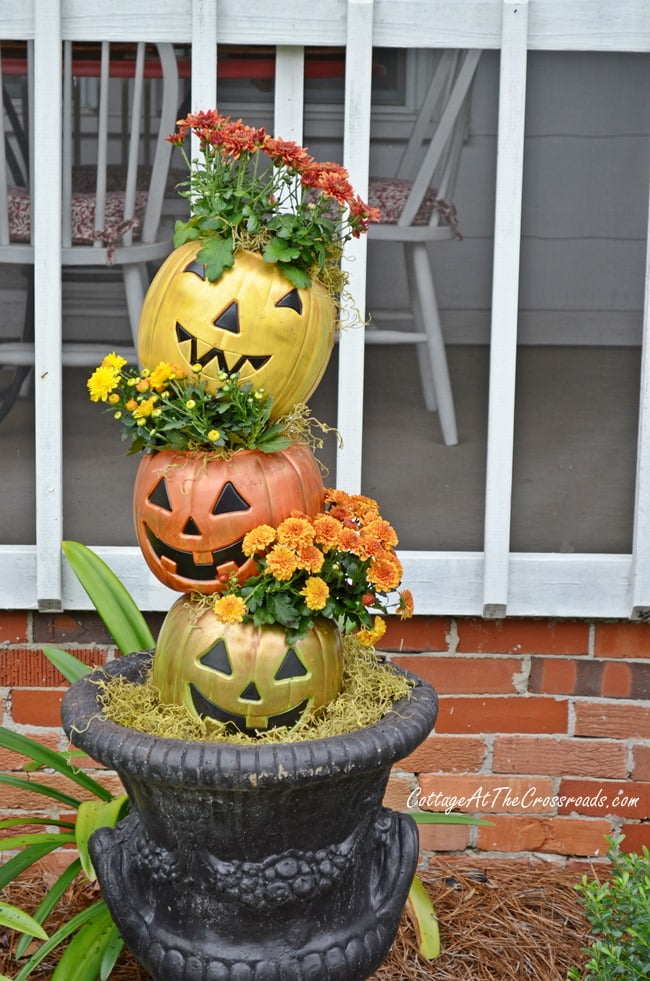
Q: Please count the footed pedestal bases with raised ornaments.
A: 1